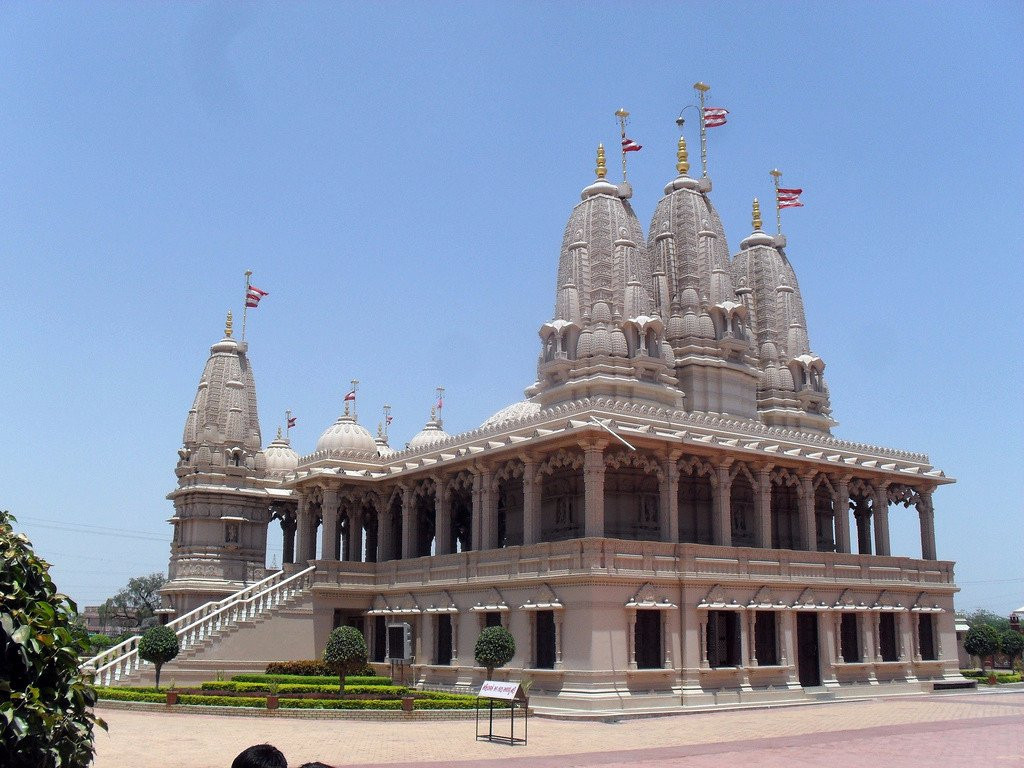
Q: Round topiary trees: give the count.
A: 5